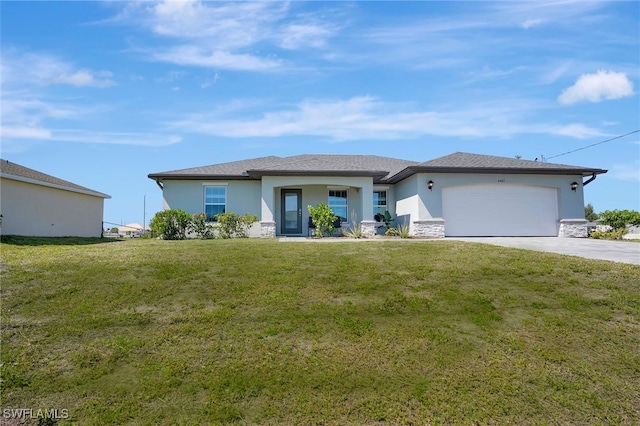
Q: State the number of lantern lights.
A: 2